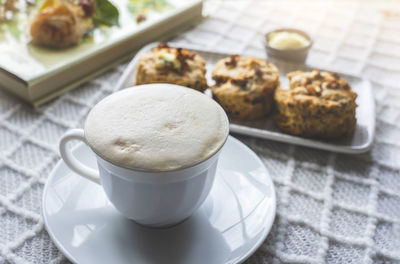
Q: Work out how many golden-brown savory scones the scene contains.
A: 3